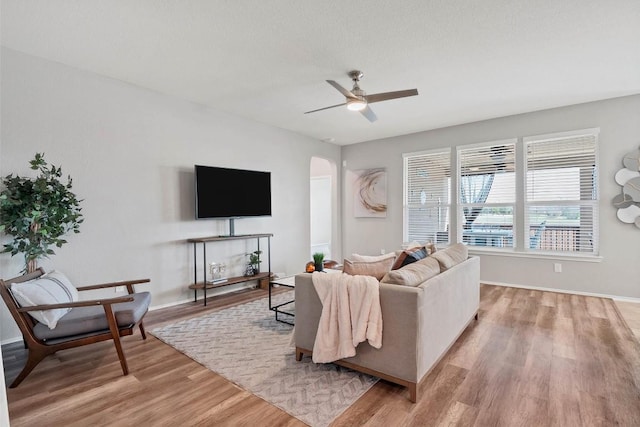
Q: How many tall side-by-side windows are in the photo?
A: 3